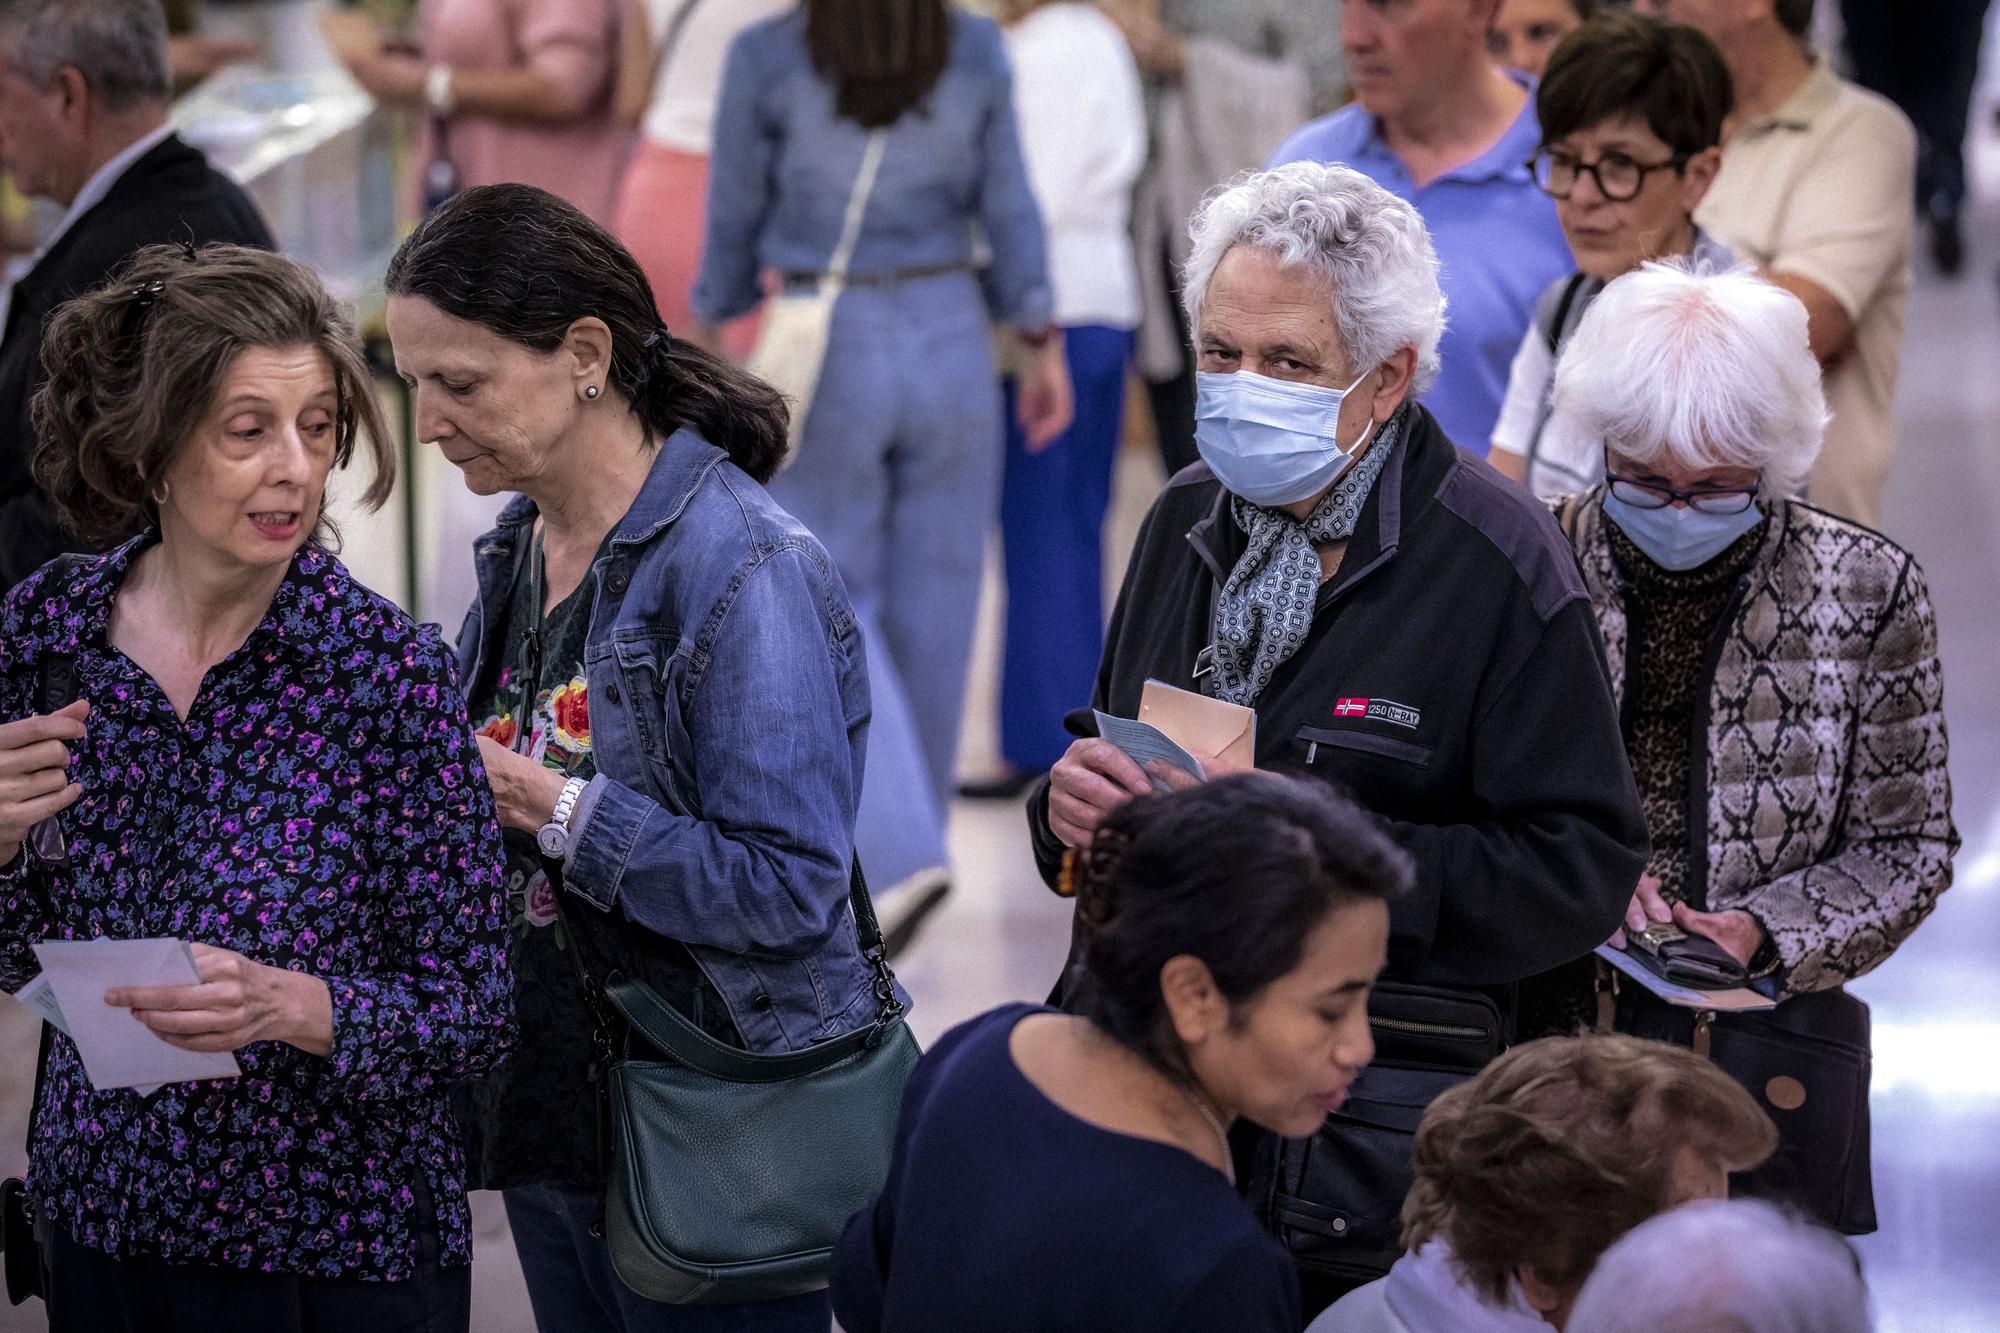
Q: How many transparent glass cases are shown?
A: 1